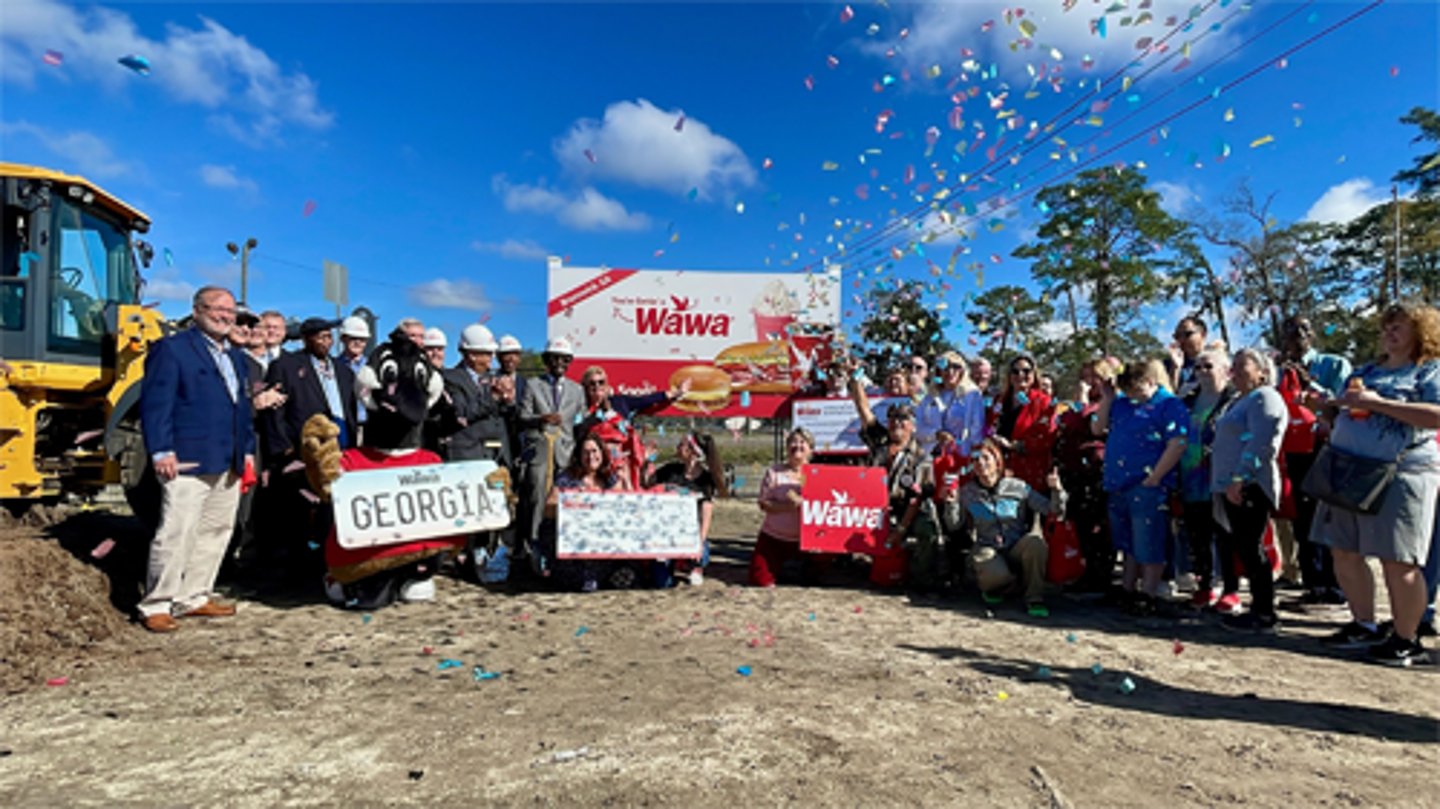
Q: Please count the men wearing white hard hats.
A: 5